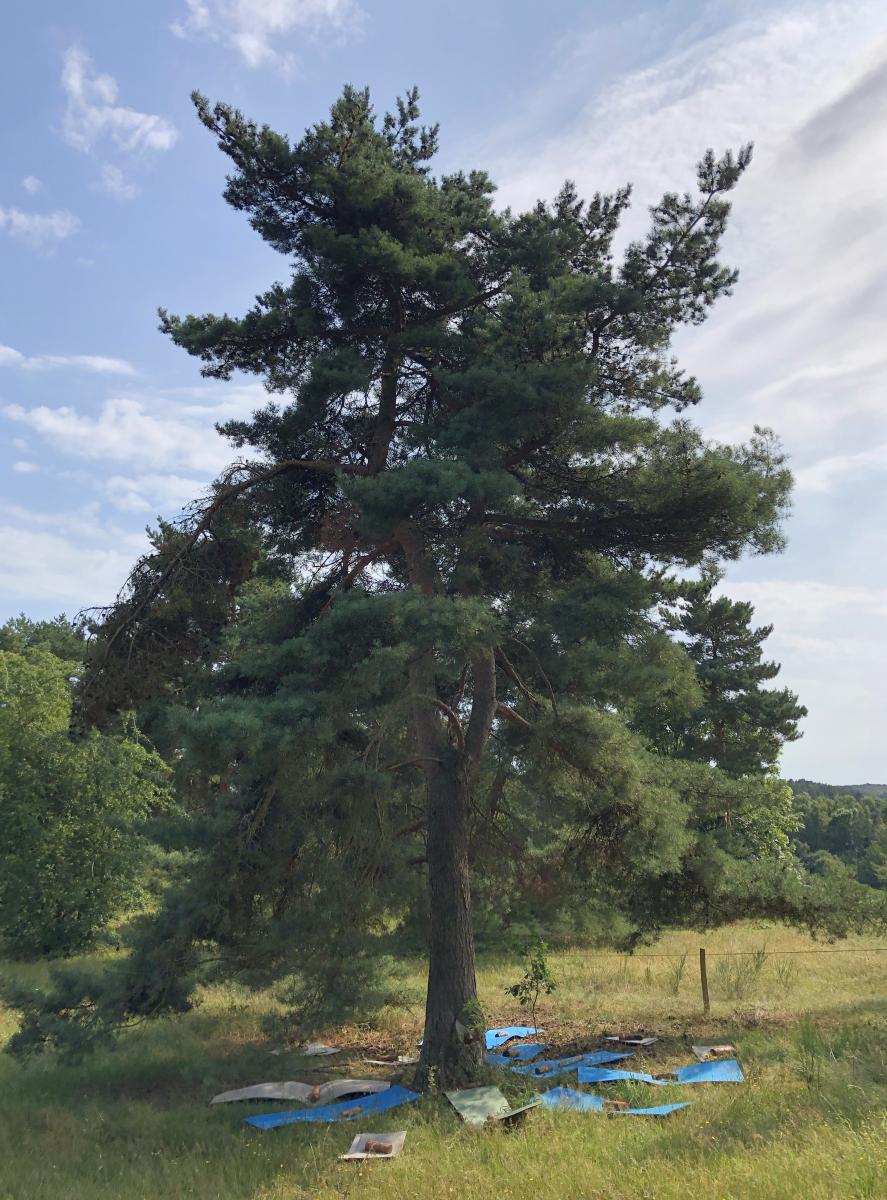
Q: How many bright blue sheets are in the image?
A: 6